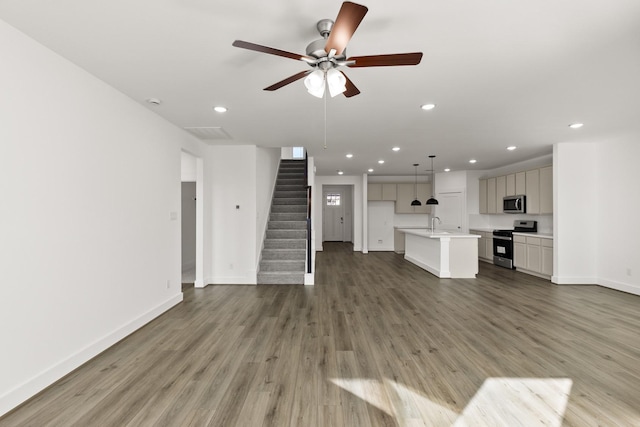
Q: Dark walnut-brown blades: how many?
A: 5